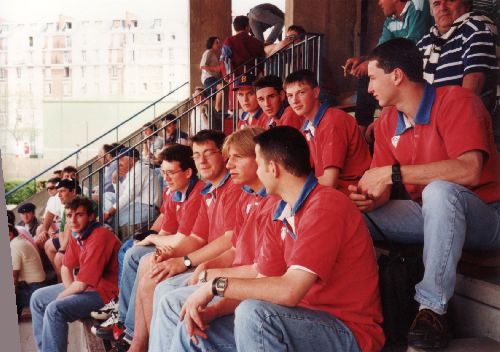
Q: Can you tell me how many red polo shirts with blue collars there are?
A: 9